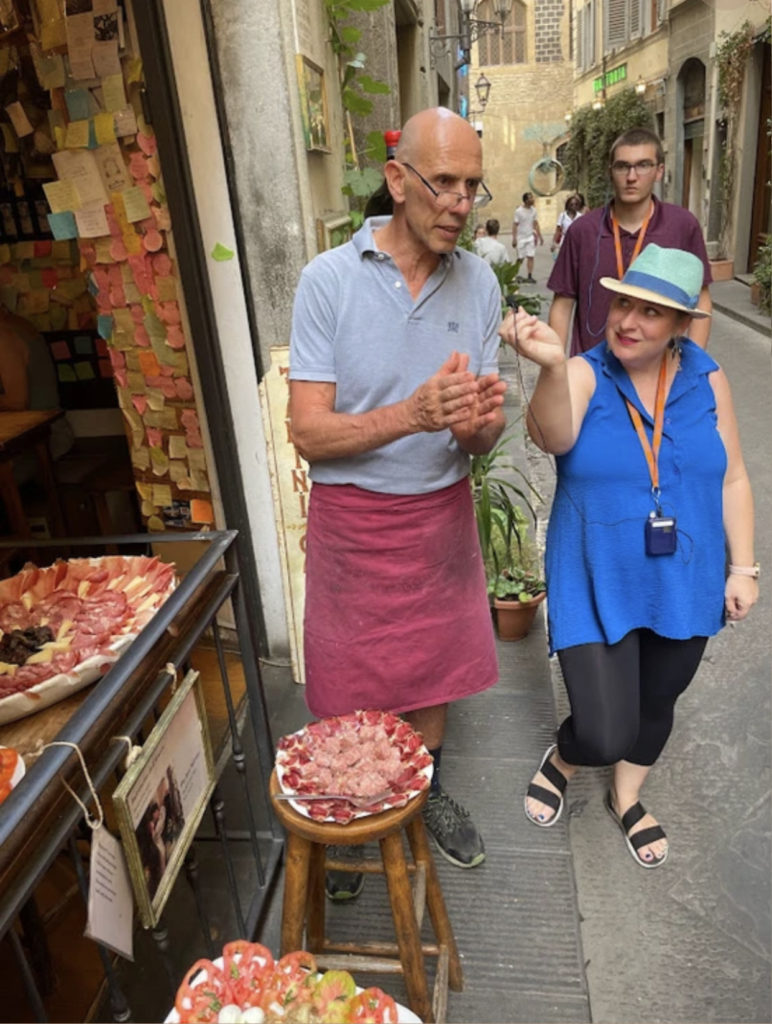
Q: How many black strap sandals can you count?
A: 2